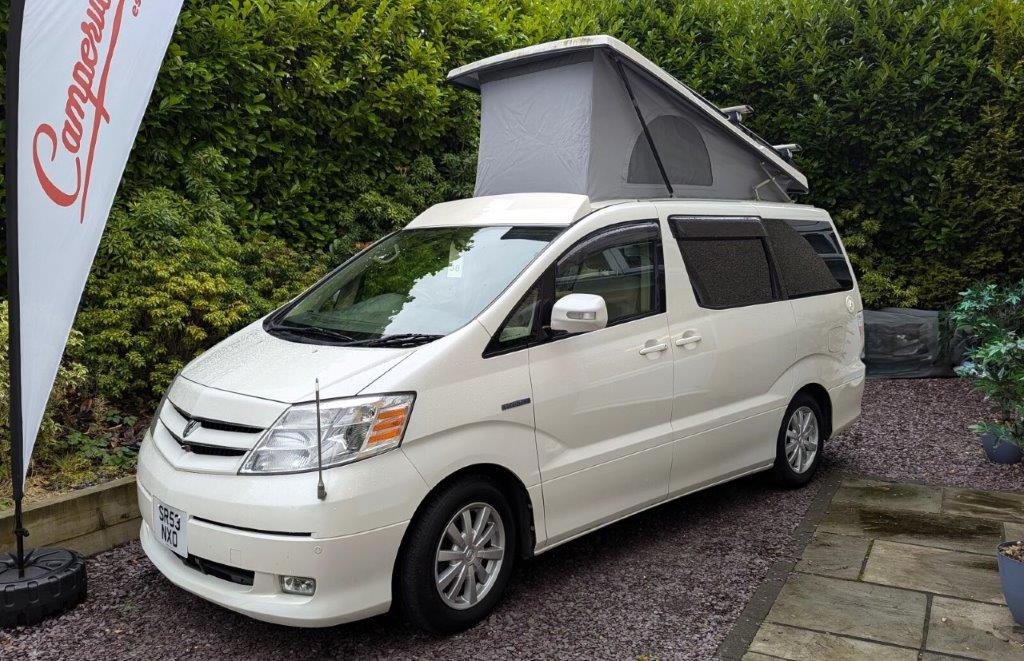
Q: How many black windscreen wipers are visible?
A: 2